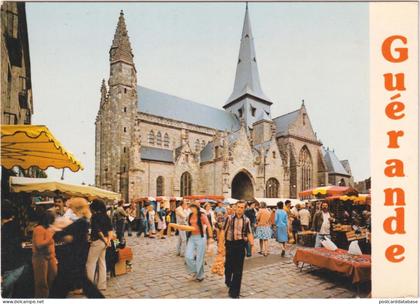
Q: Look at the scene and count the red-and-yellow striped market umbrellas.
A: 2